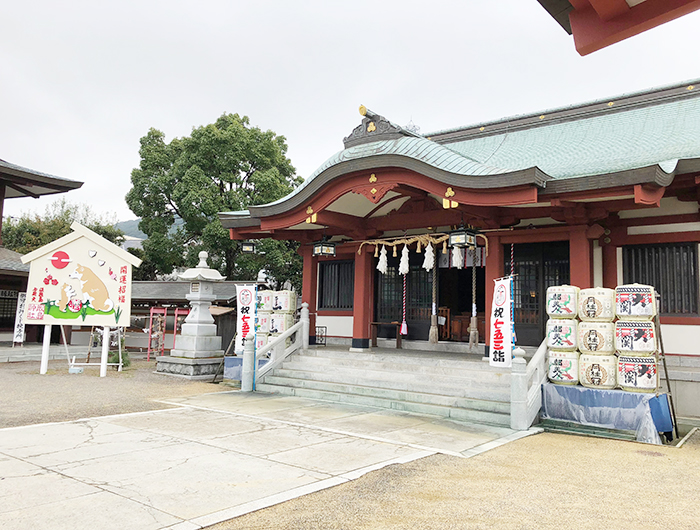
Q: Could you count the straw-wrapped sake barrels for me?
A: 15